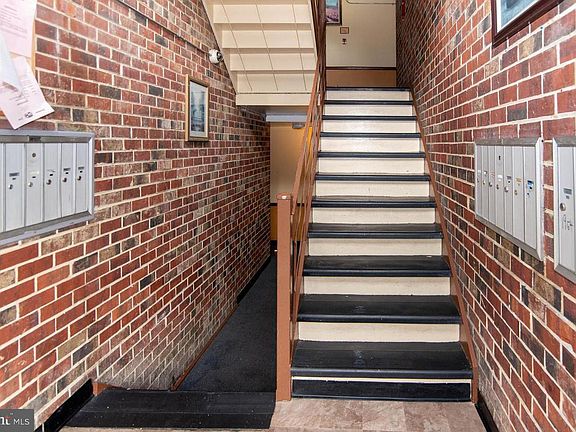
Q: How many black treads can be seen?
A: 11